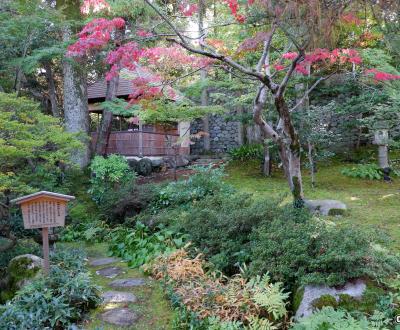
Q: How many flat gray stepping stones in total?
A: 5